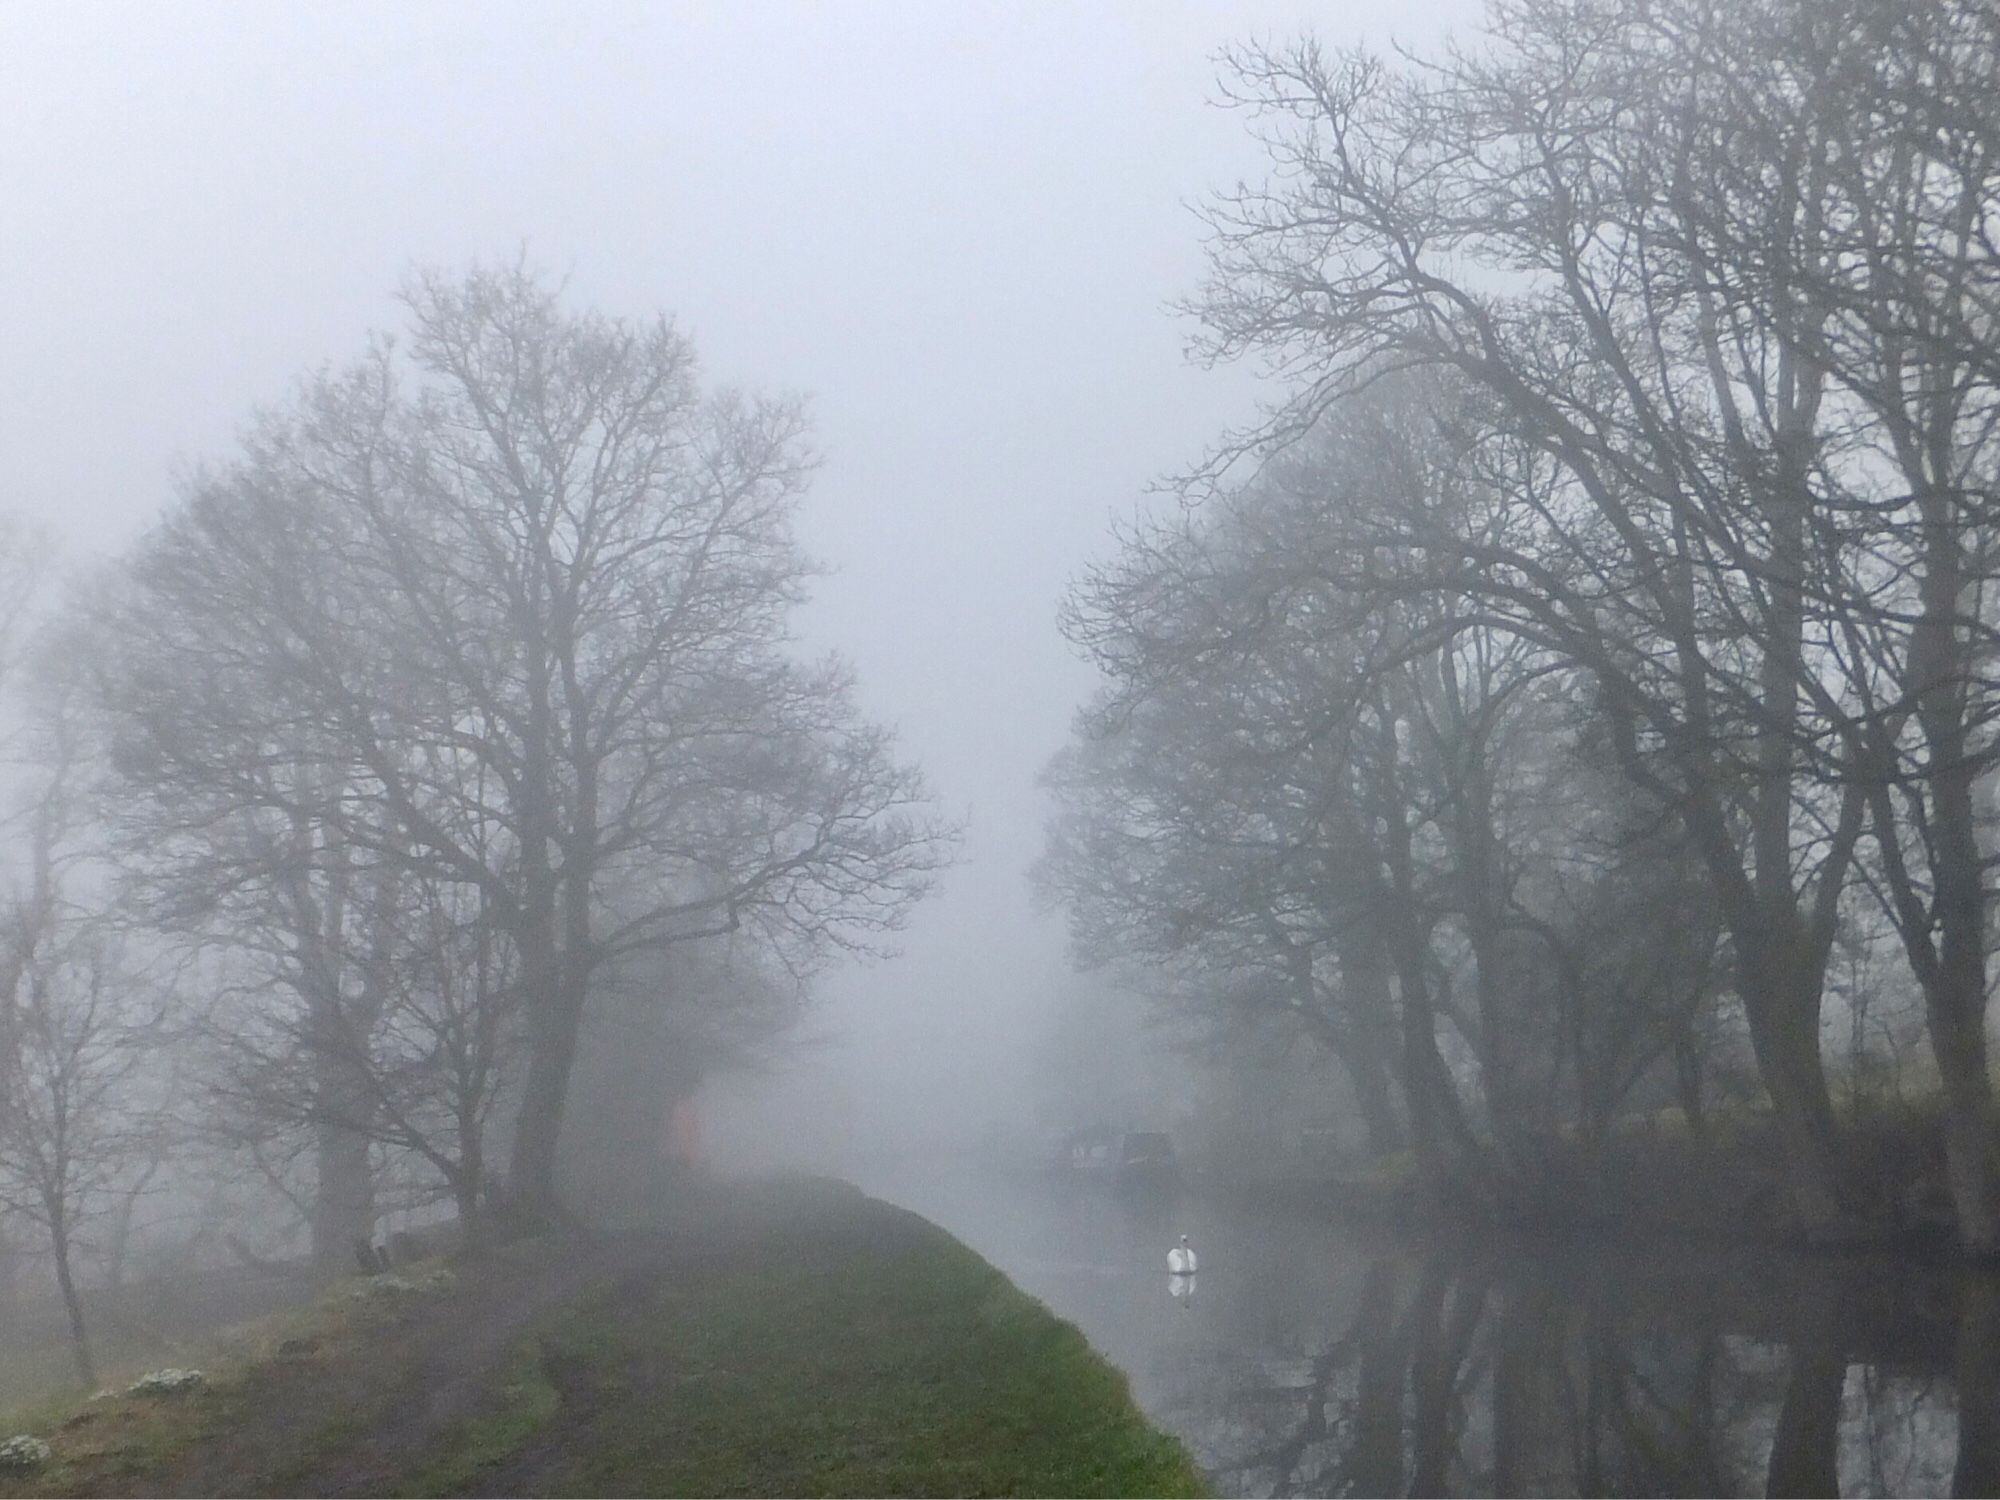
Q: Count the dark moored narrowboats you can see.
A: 1